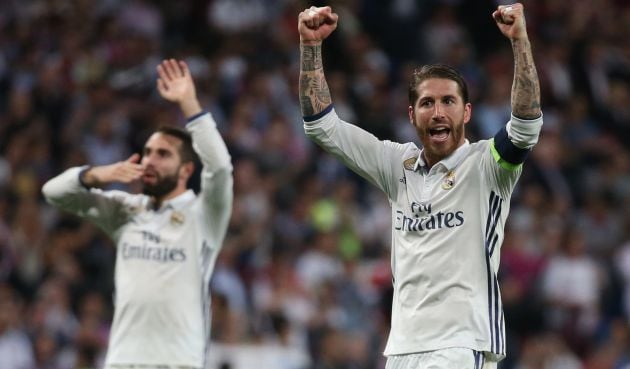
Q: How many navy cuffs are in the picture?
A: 3